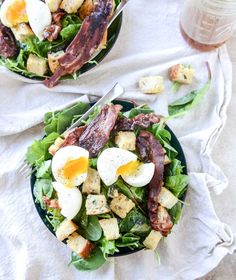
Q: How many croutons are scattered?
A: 2